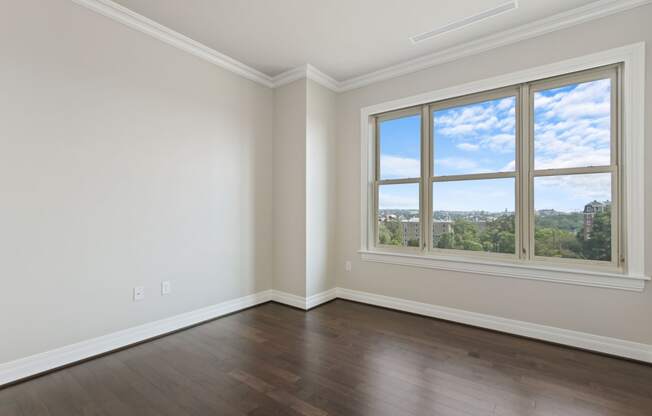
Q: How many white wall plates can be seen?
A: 3